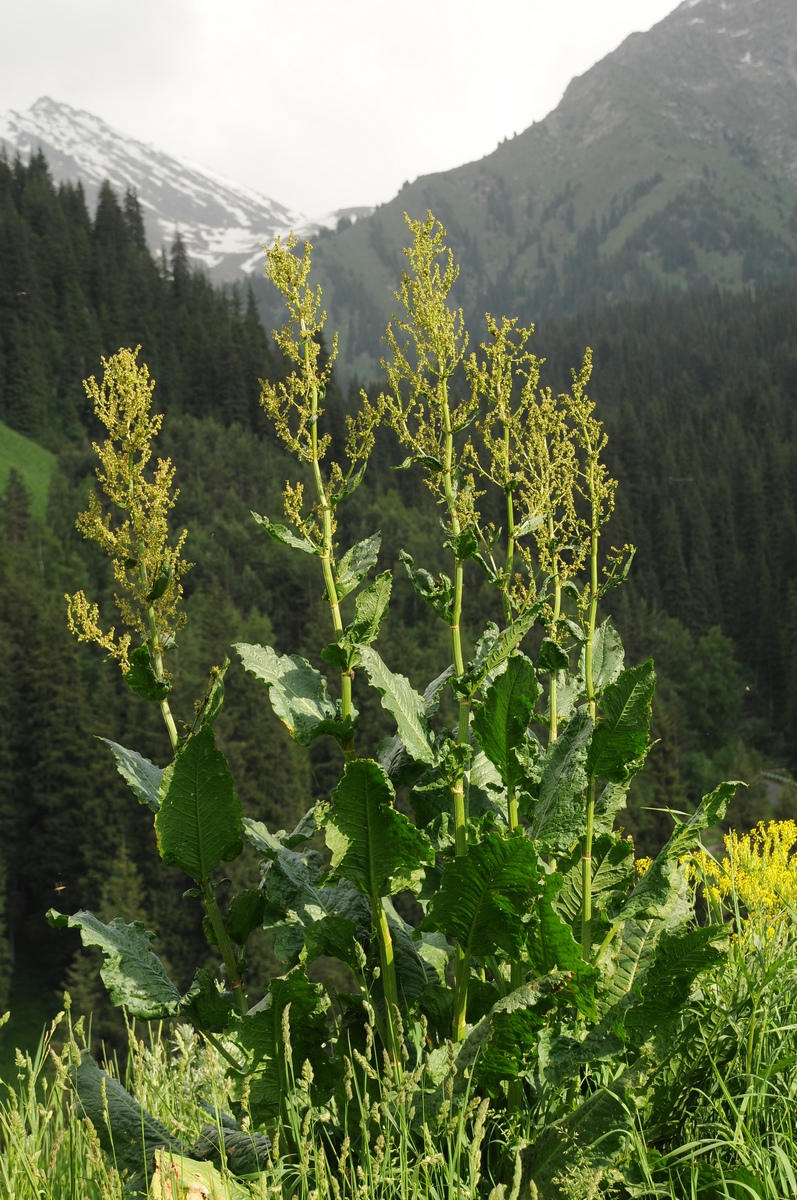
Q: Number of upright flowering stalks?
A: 6